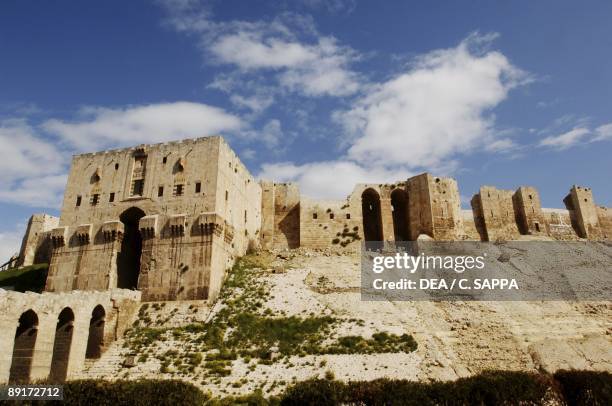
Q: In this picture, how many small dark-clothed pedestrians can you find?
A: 0